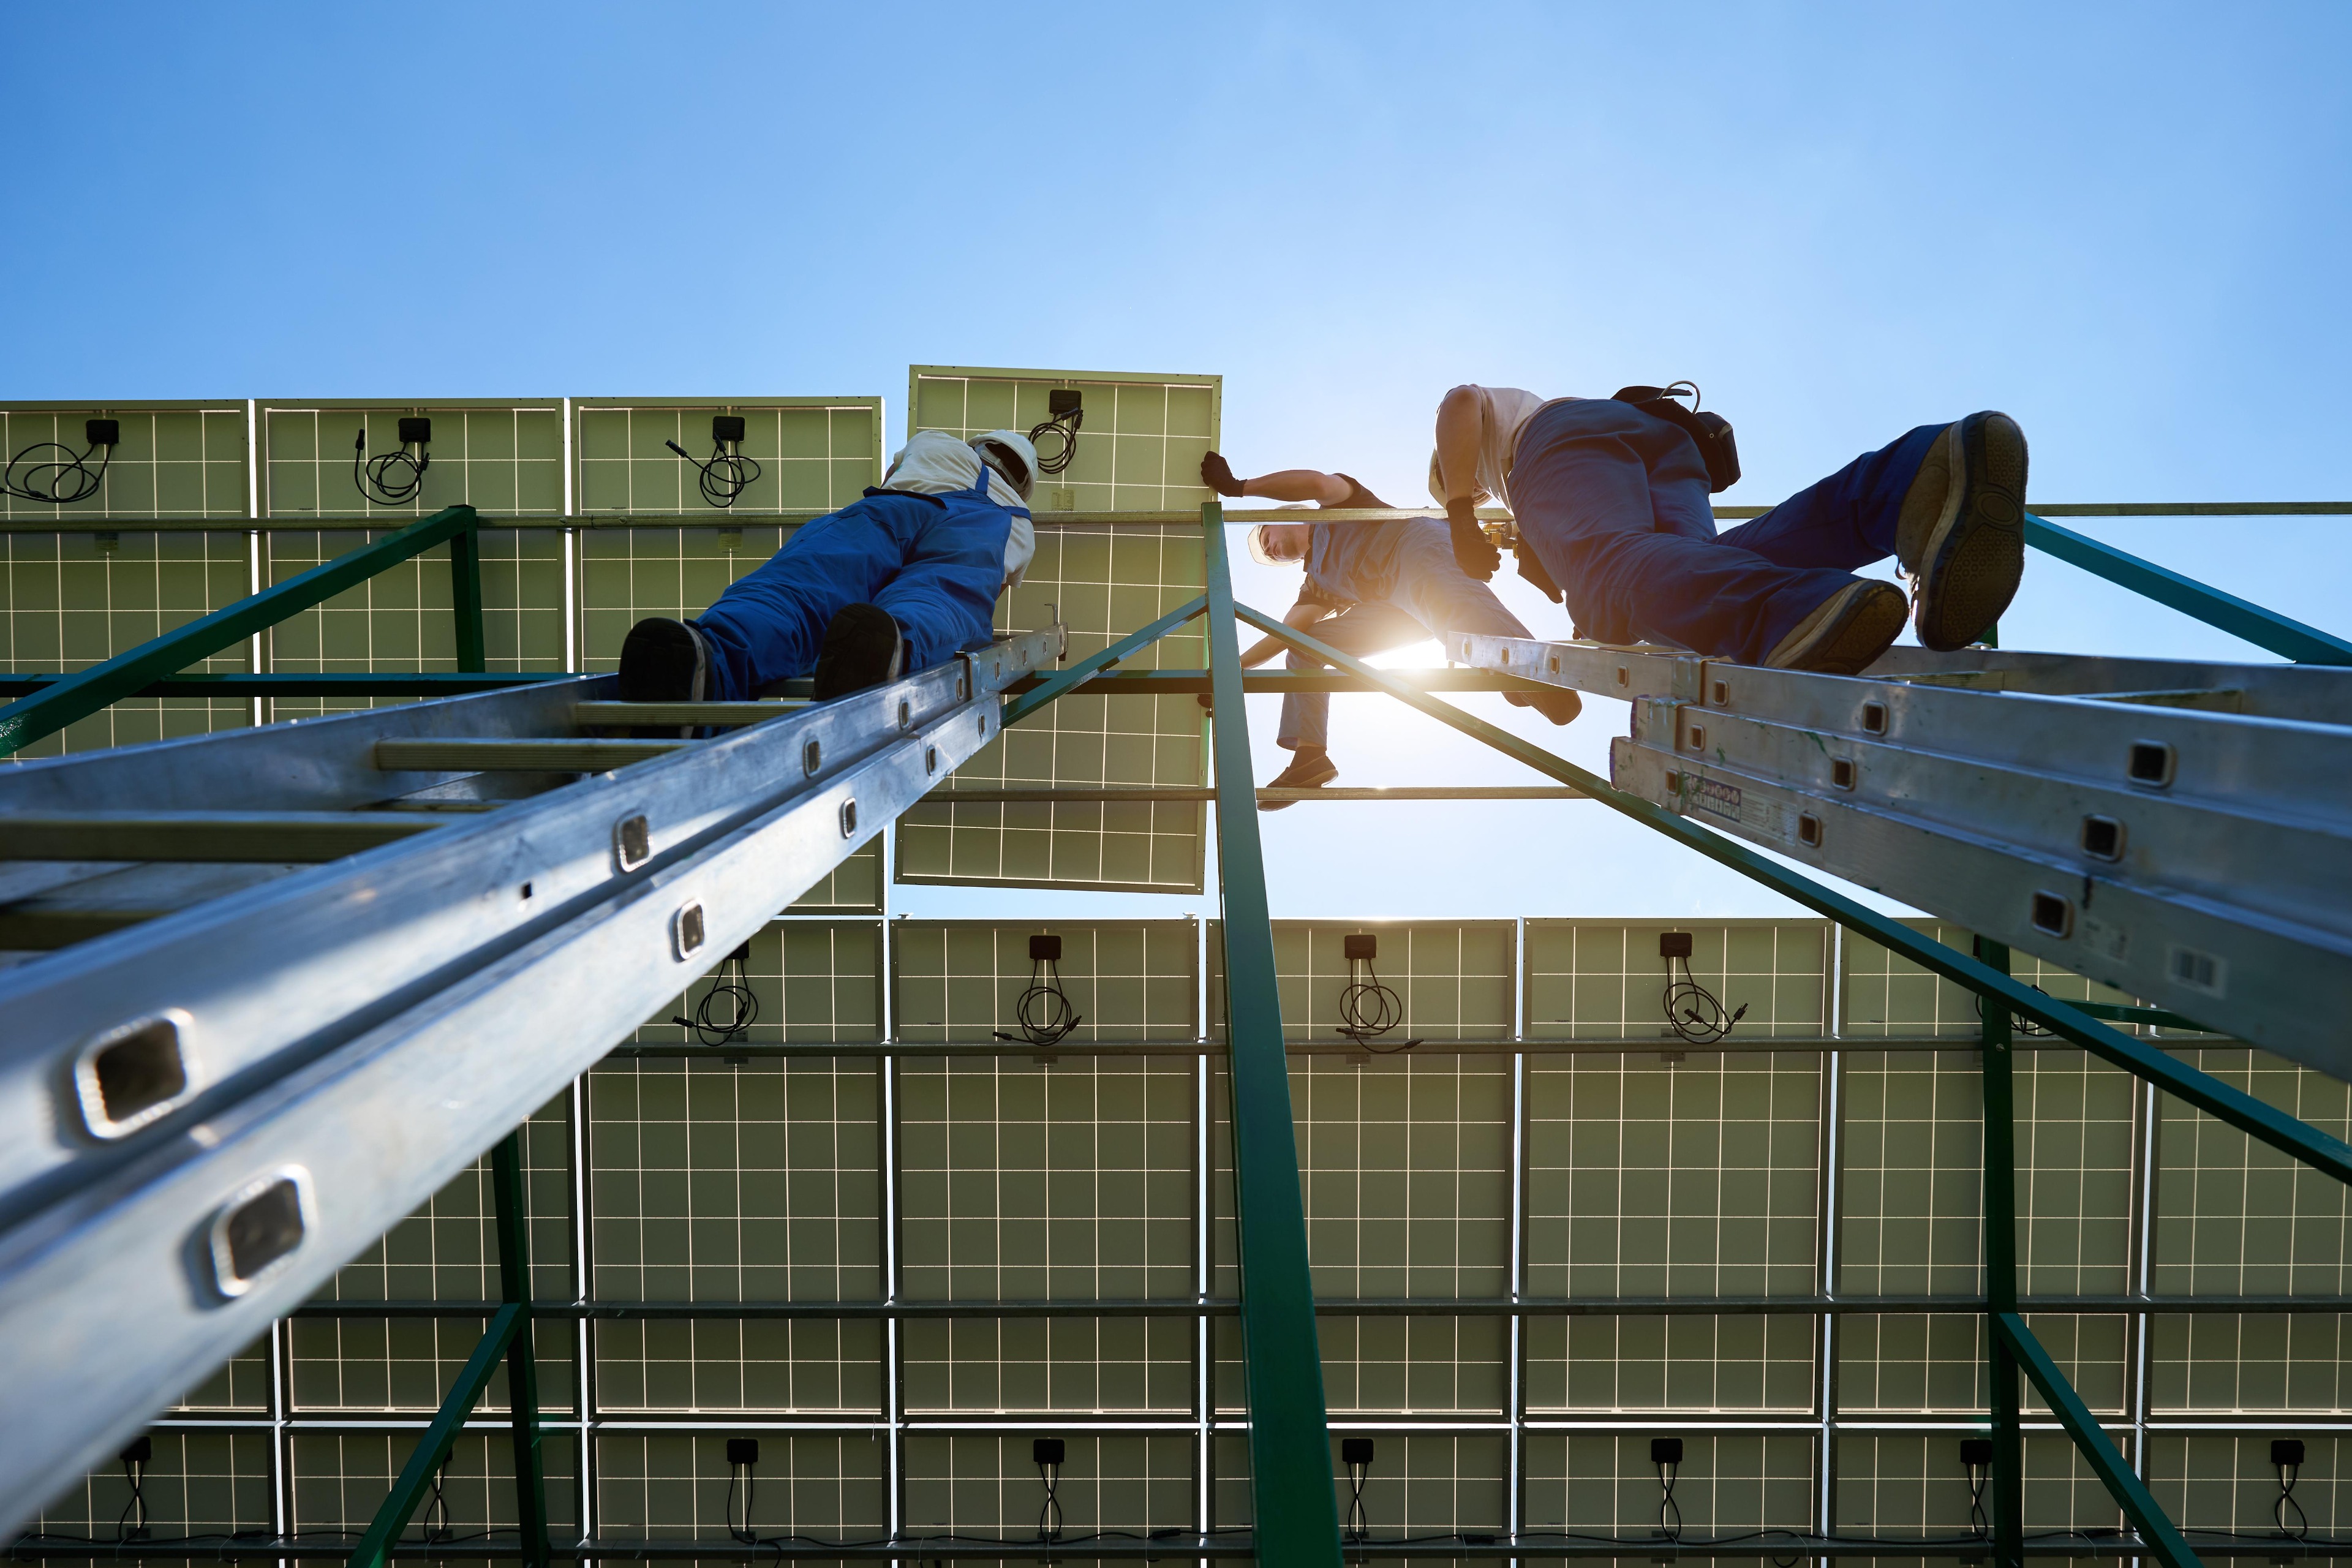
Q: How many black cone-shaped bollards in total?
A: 0